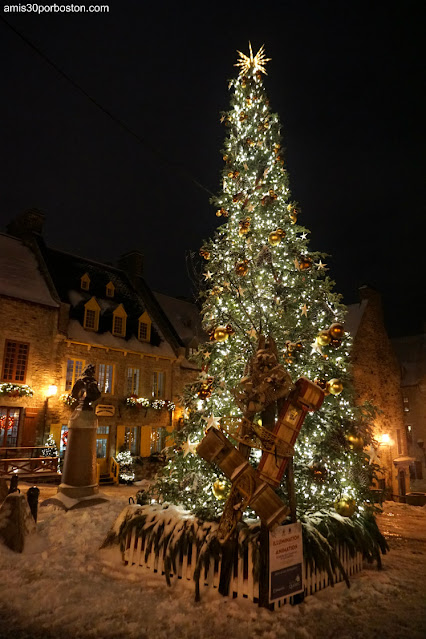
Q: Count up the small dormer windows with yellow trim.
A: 5